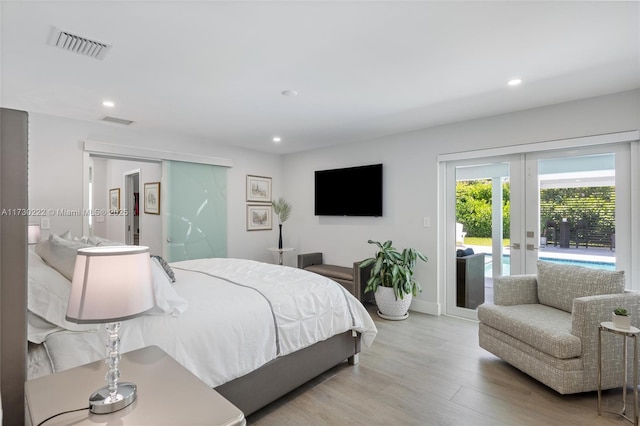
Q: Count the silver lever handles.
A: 2